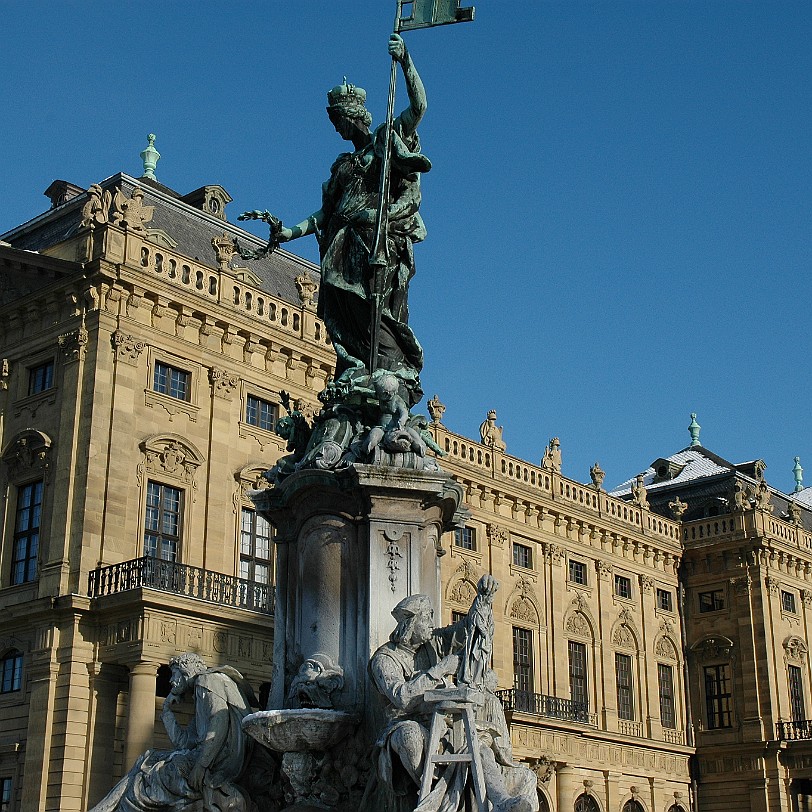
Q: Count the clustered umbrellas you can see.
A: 0